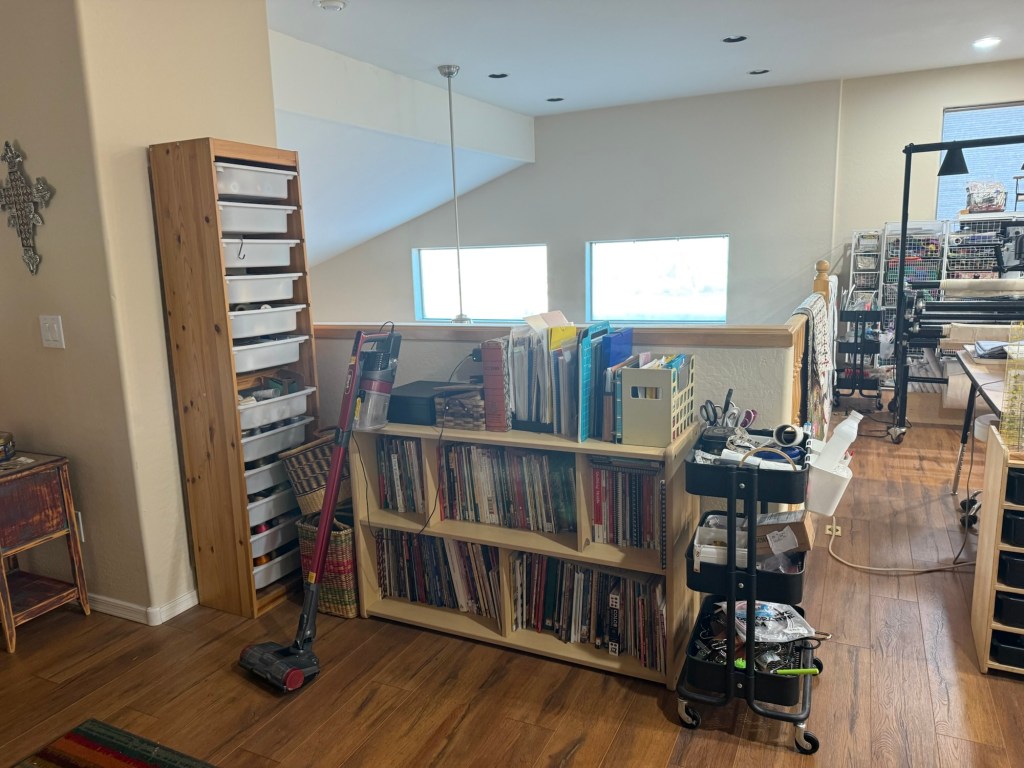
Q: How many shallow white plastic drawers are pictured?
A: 12